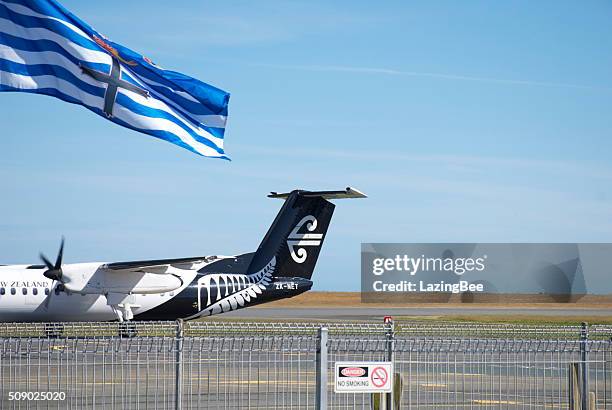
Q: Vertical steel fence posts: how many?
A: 4